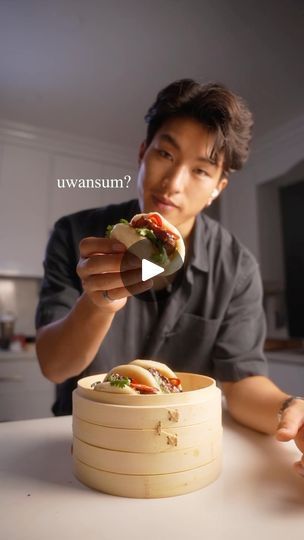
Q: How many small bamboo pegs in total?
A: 3